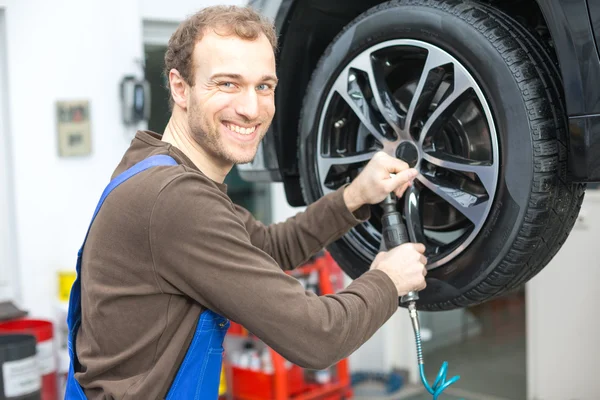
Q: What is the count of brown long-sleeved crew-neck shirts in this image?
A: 1